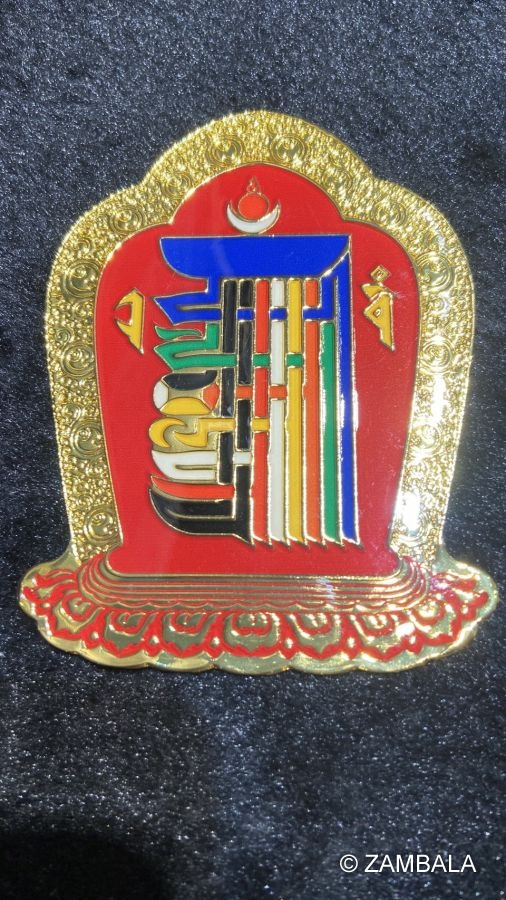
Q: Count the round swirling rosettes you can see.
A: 14